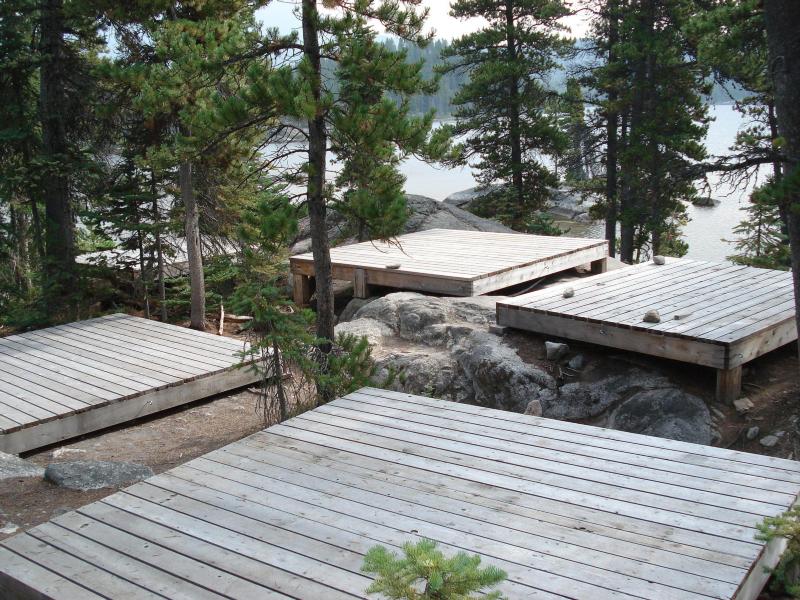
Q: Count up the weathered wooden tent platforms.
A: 4